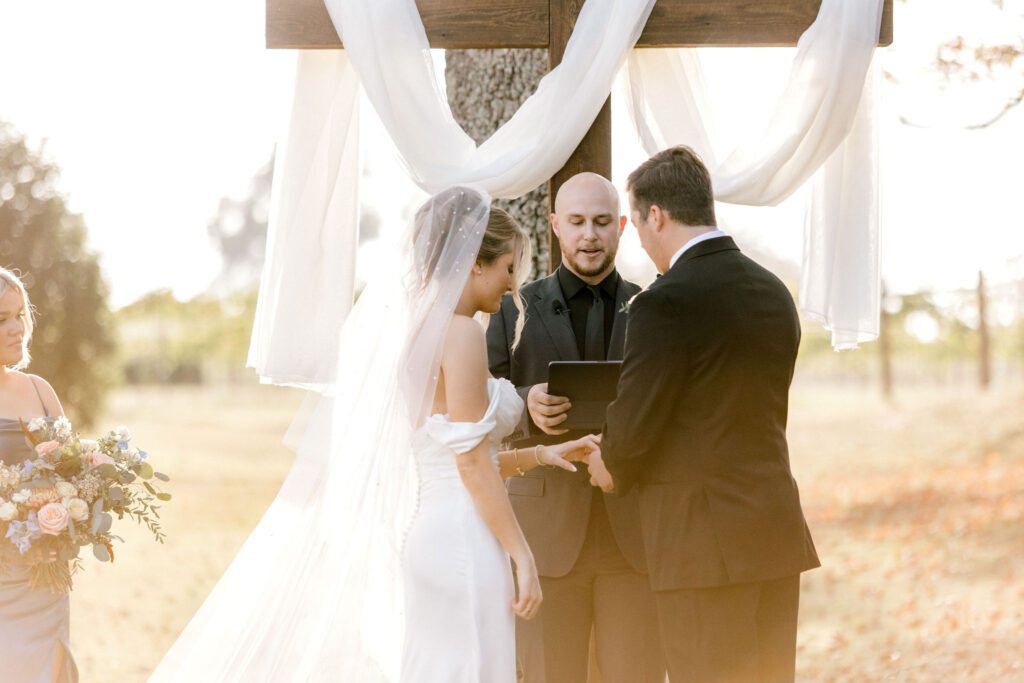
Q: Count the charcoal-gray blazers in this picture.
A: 1